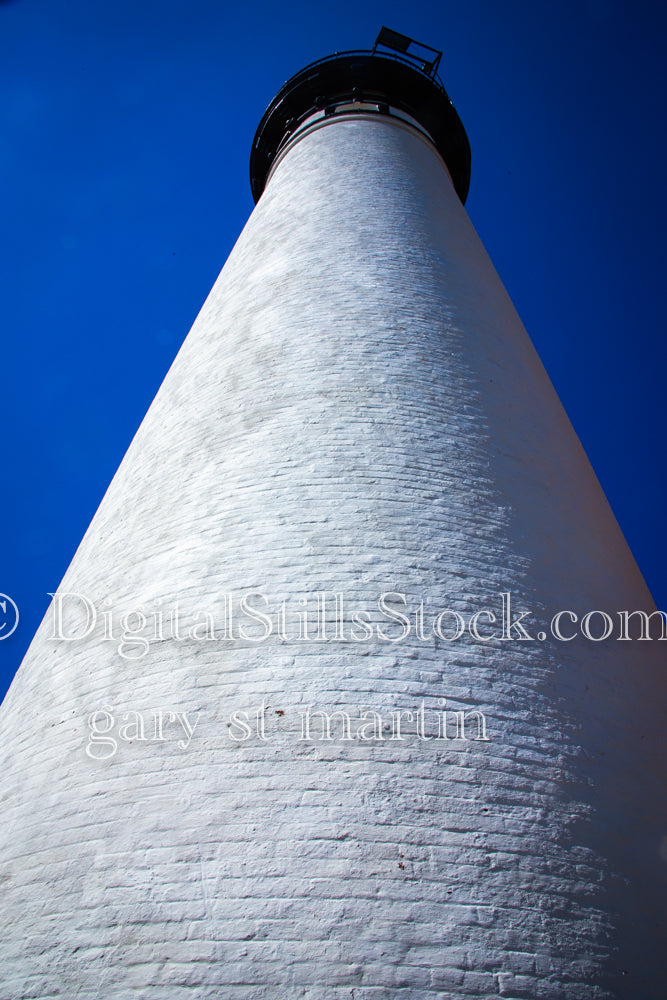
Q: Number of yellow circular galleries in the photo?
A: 0